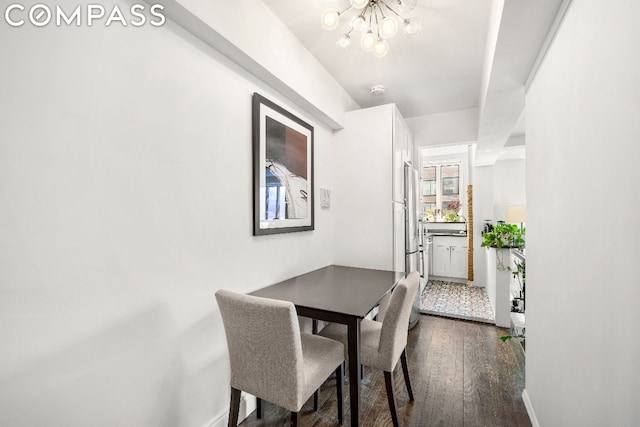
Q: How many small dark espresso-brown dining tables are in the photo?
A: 1